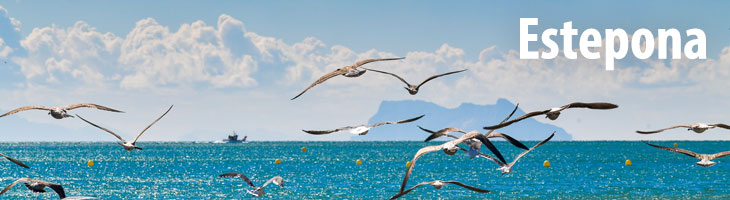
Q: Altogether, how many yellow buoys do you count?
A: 8